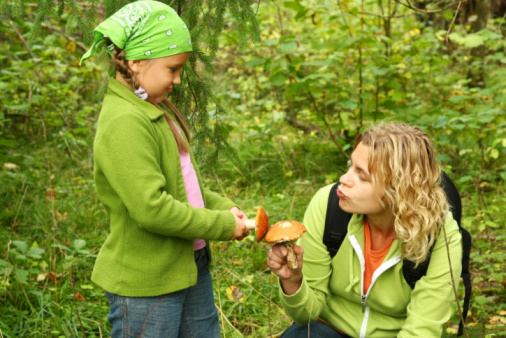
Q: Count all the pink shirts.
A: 1